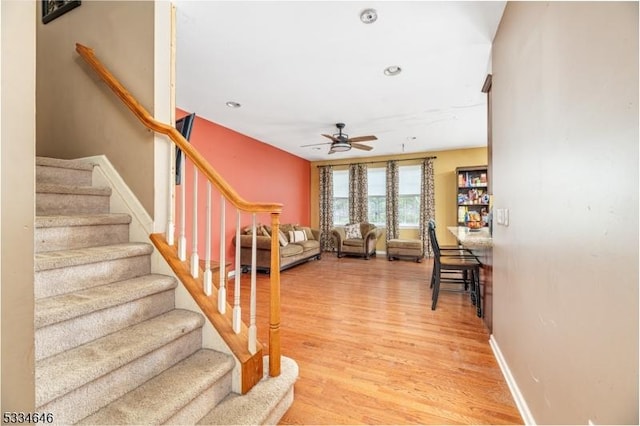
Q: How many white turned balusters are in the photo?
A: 7